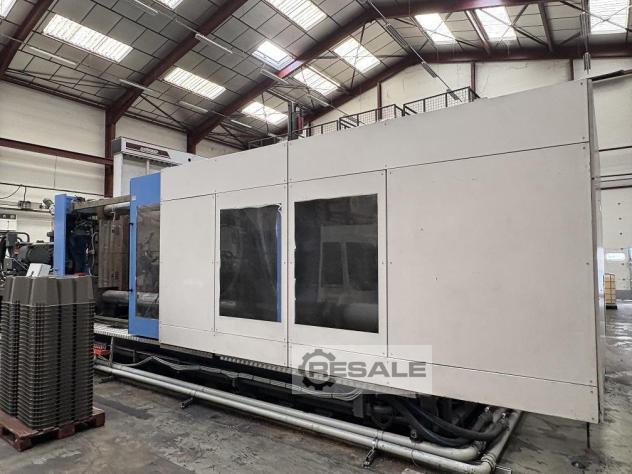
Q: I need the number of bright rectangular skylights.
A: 12